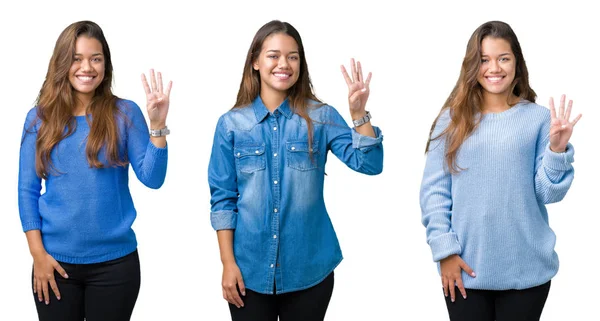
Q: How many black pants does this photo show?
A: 3